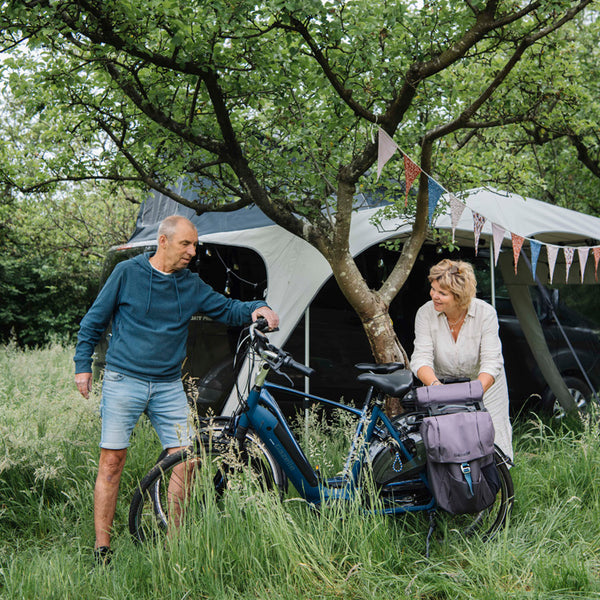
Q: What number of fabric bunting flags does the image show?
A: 12